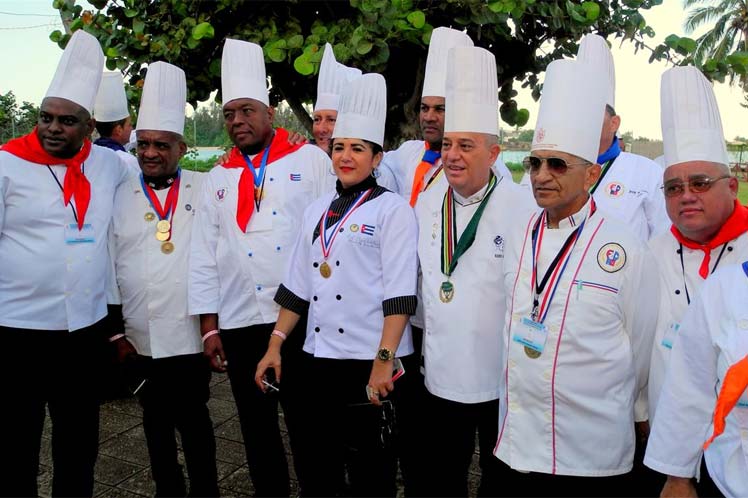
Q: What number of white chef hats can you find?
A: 11